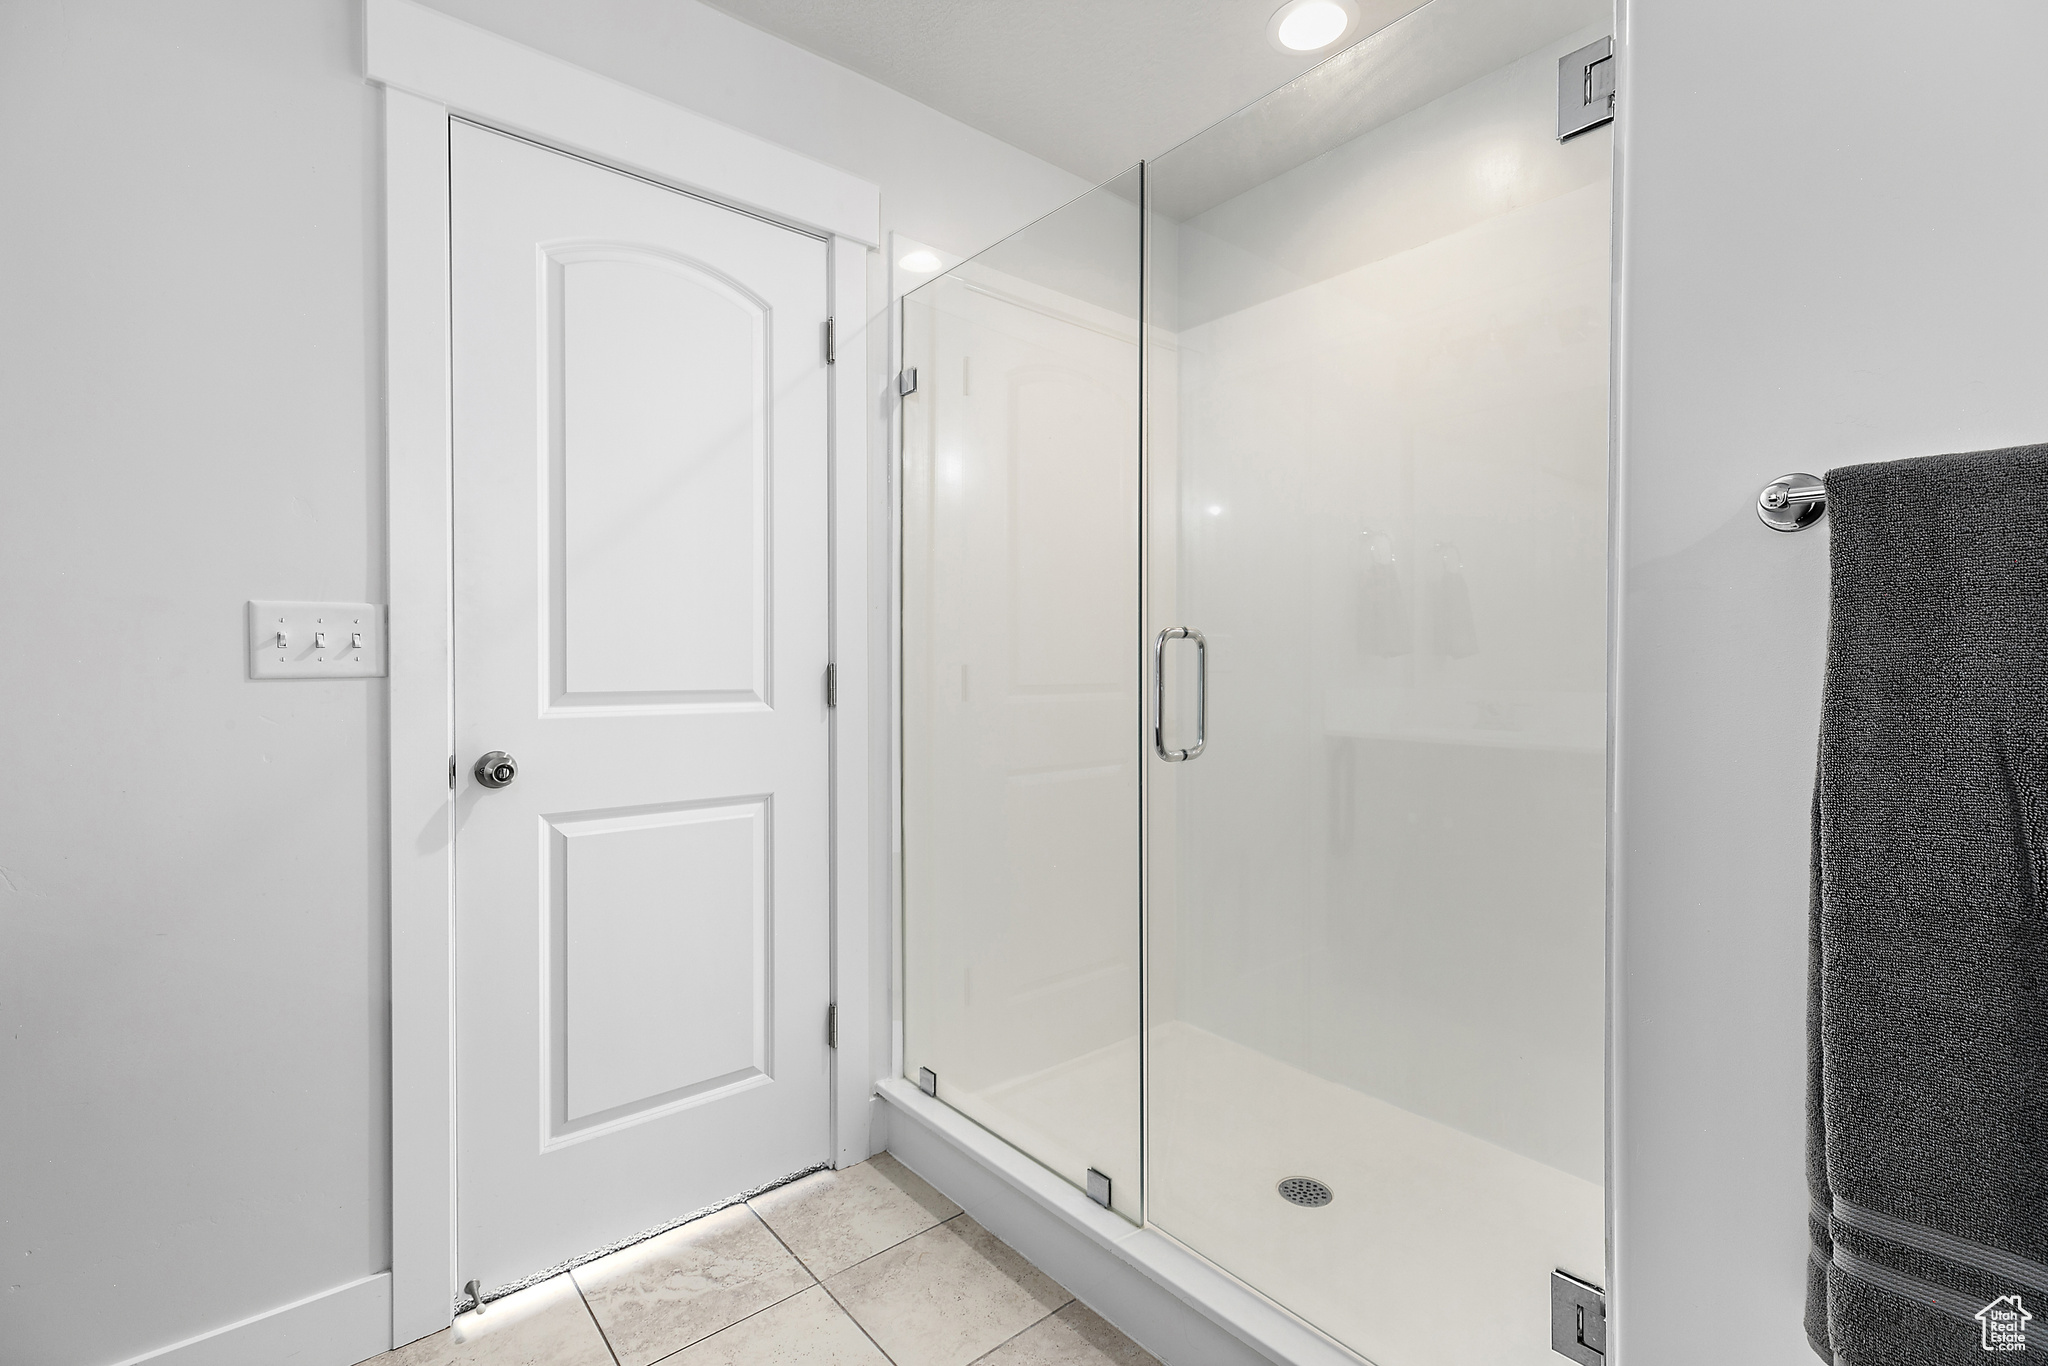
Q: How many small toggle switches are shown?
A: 3